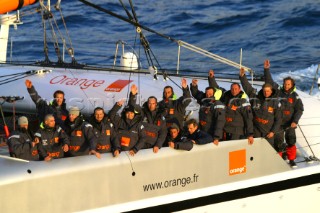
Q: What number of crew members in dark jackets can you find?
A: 14